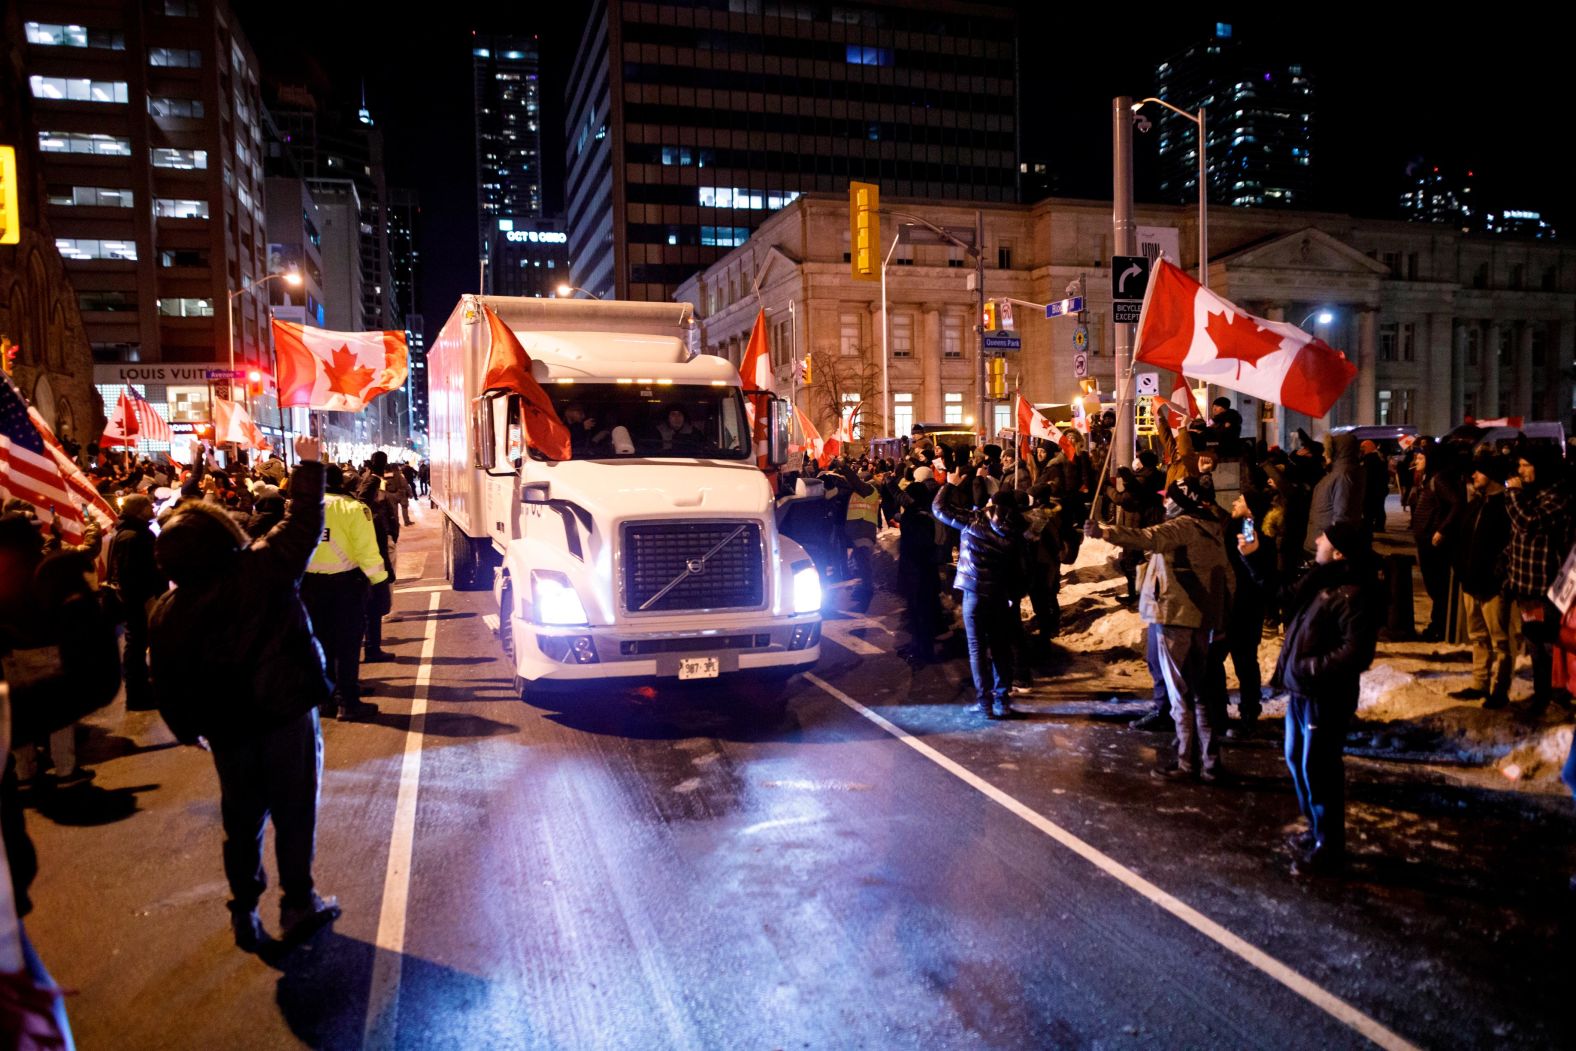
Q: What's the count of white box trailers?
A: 1